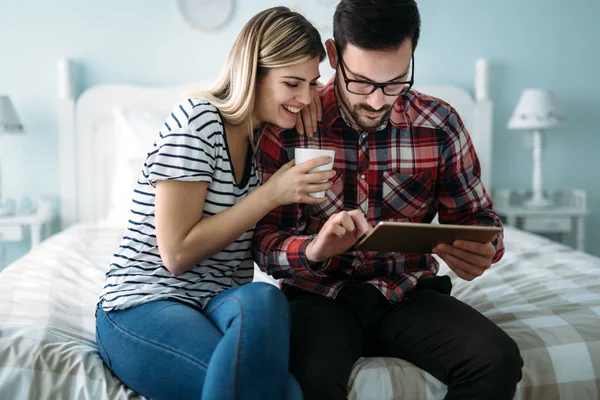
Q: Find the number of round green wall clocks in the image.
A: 0